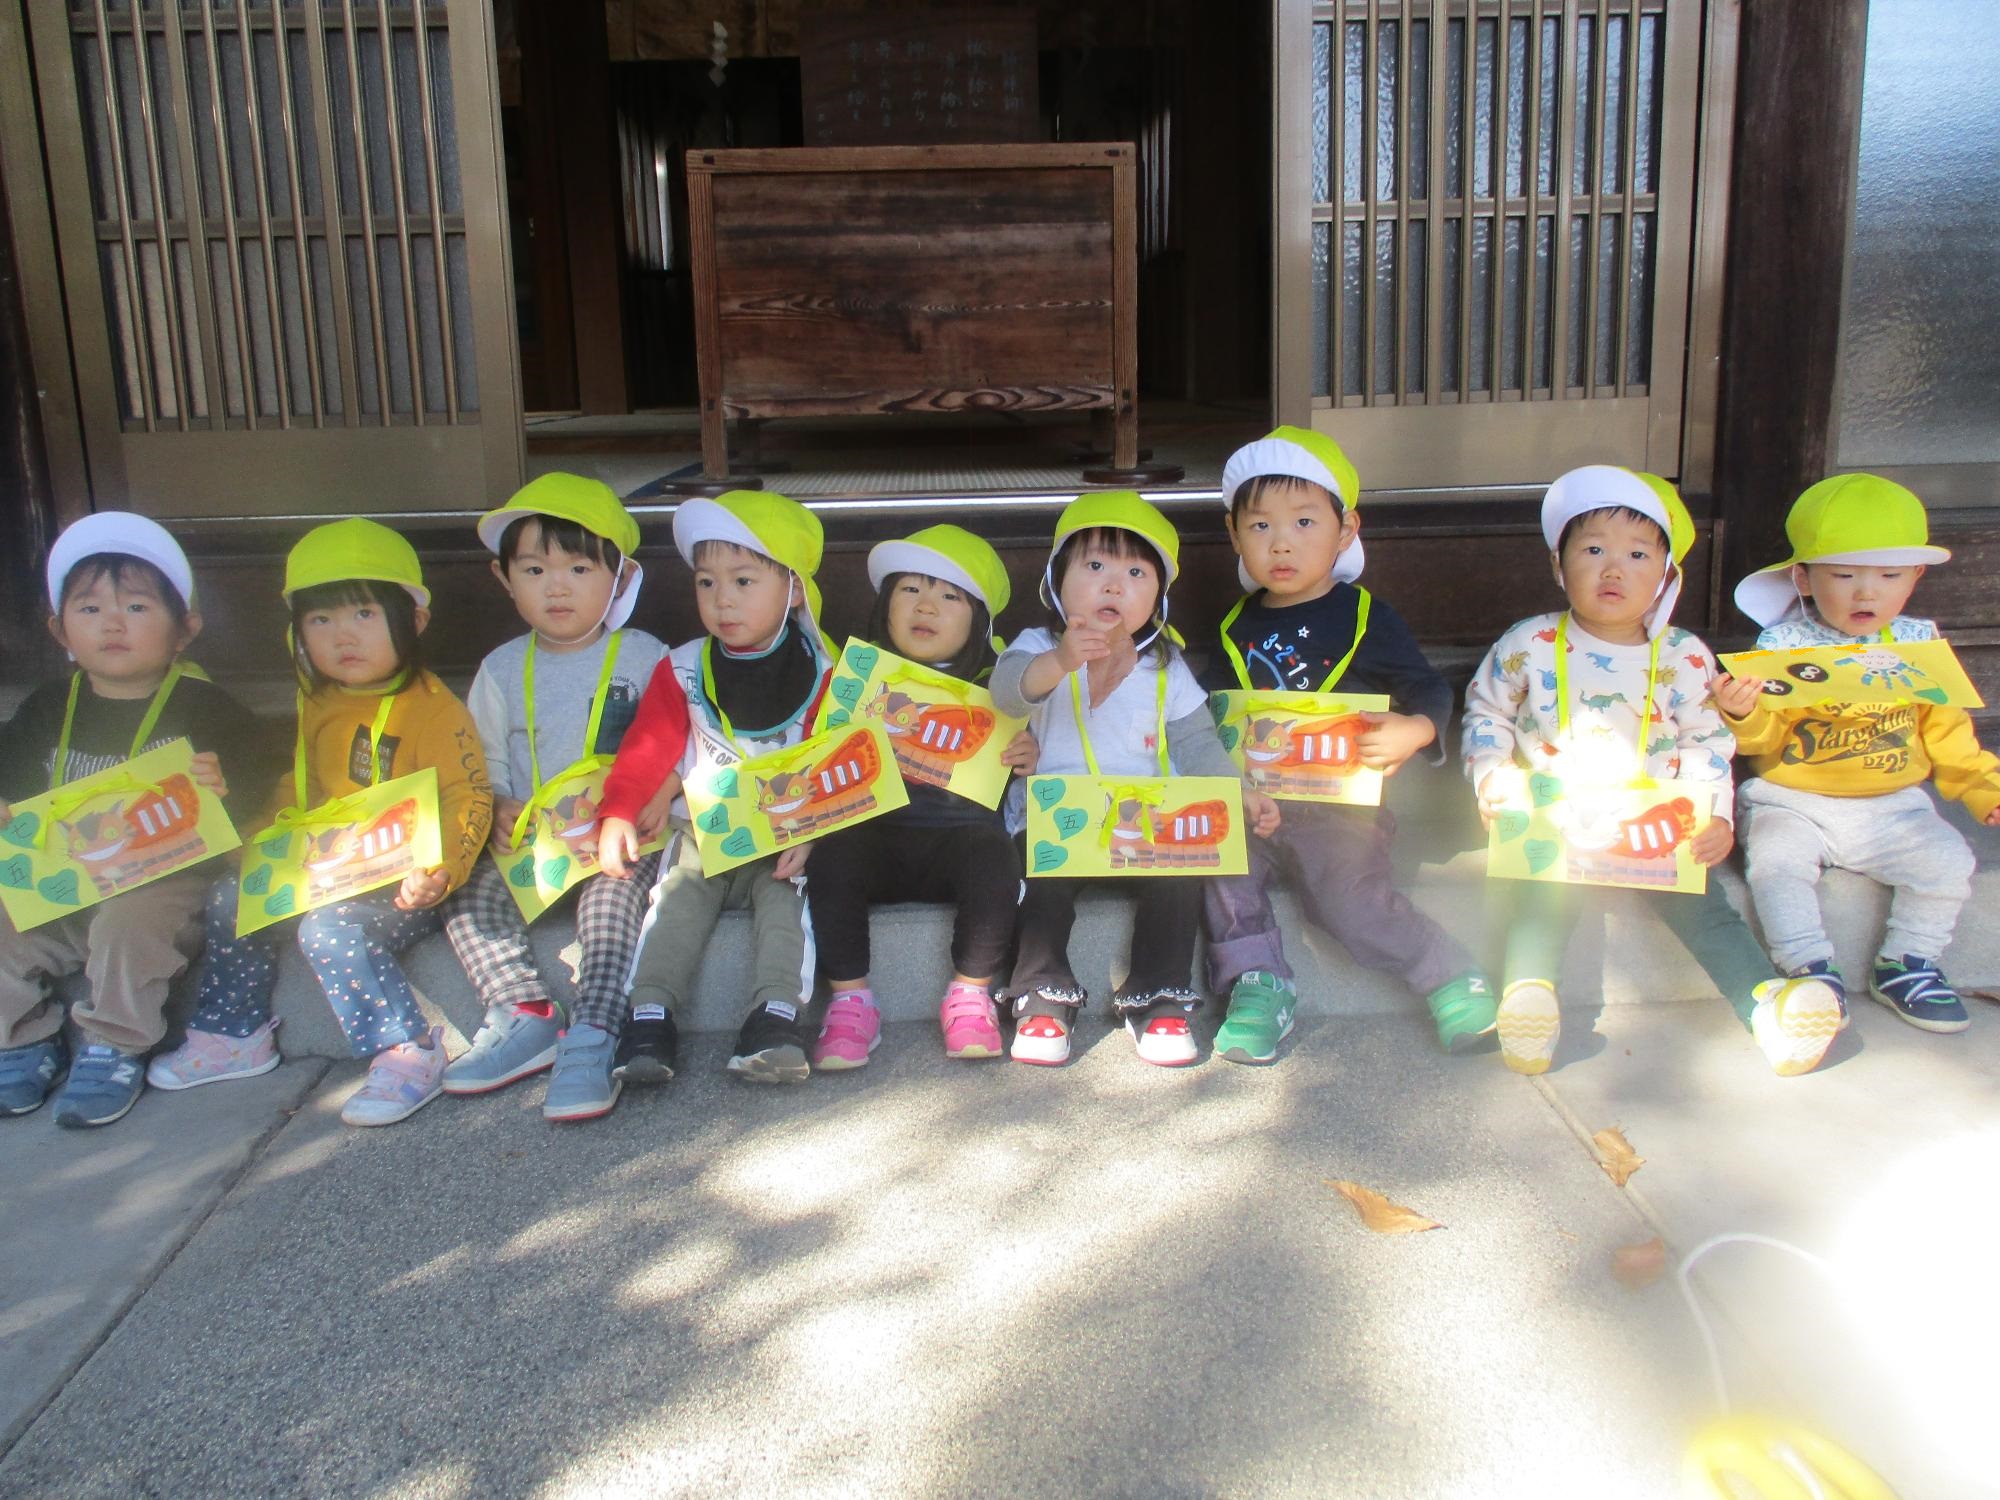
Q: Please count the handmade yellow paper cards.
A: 9